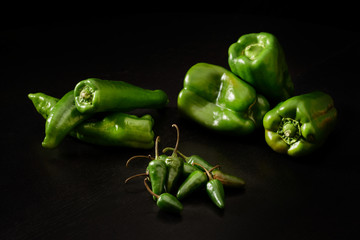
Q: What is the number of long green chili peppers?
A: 3